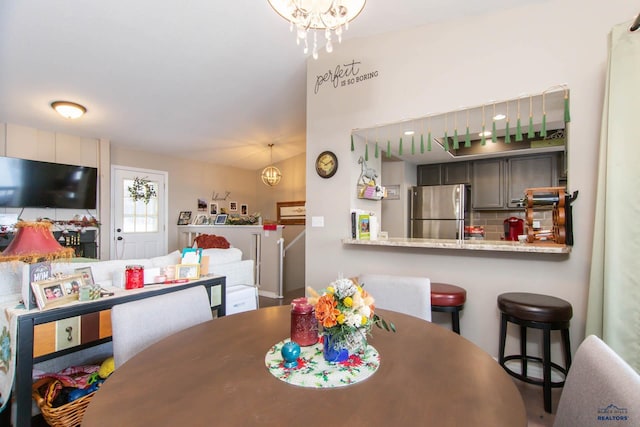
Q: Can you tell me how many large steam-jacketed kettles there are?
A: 0